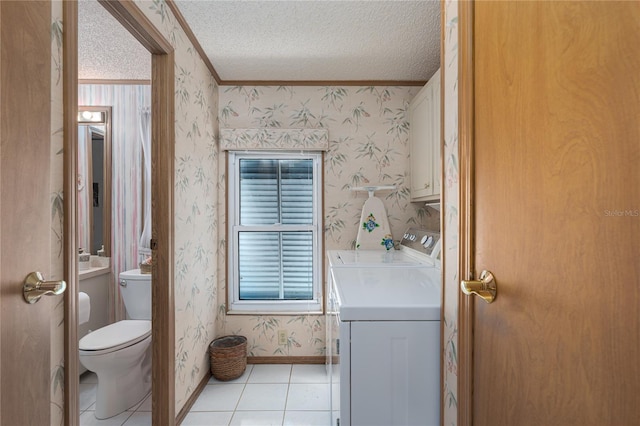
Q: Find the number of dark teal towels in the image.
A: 0